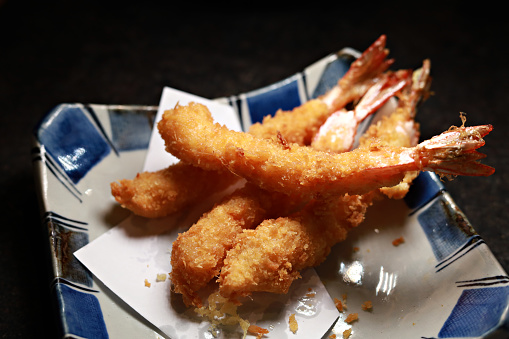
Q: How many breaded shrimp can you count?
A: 4